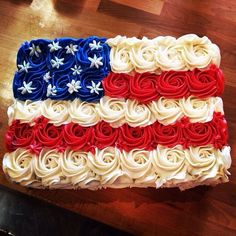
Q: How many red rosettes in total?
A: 11